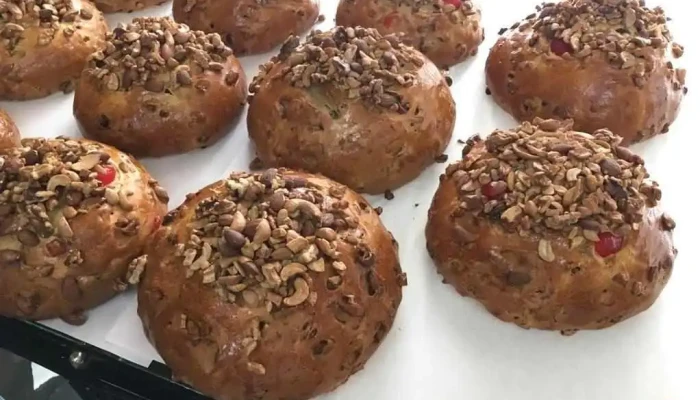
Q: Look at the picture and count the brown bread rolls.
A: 11